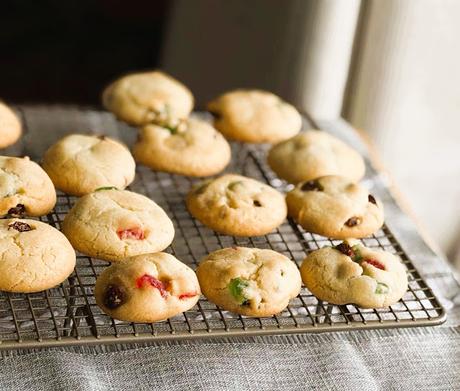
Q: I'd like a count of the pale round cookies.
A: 14